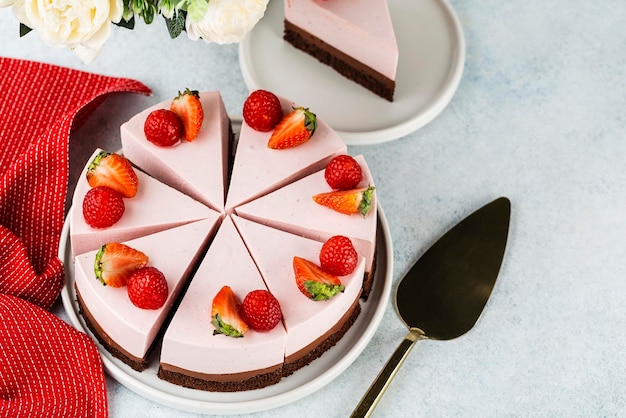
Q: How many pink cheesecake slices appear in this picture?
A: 8